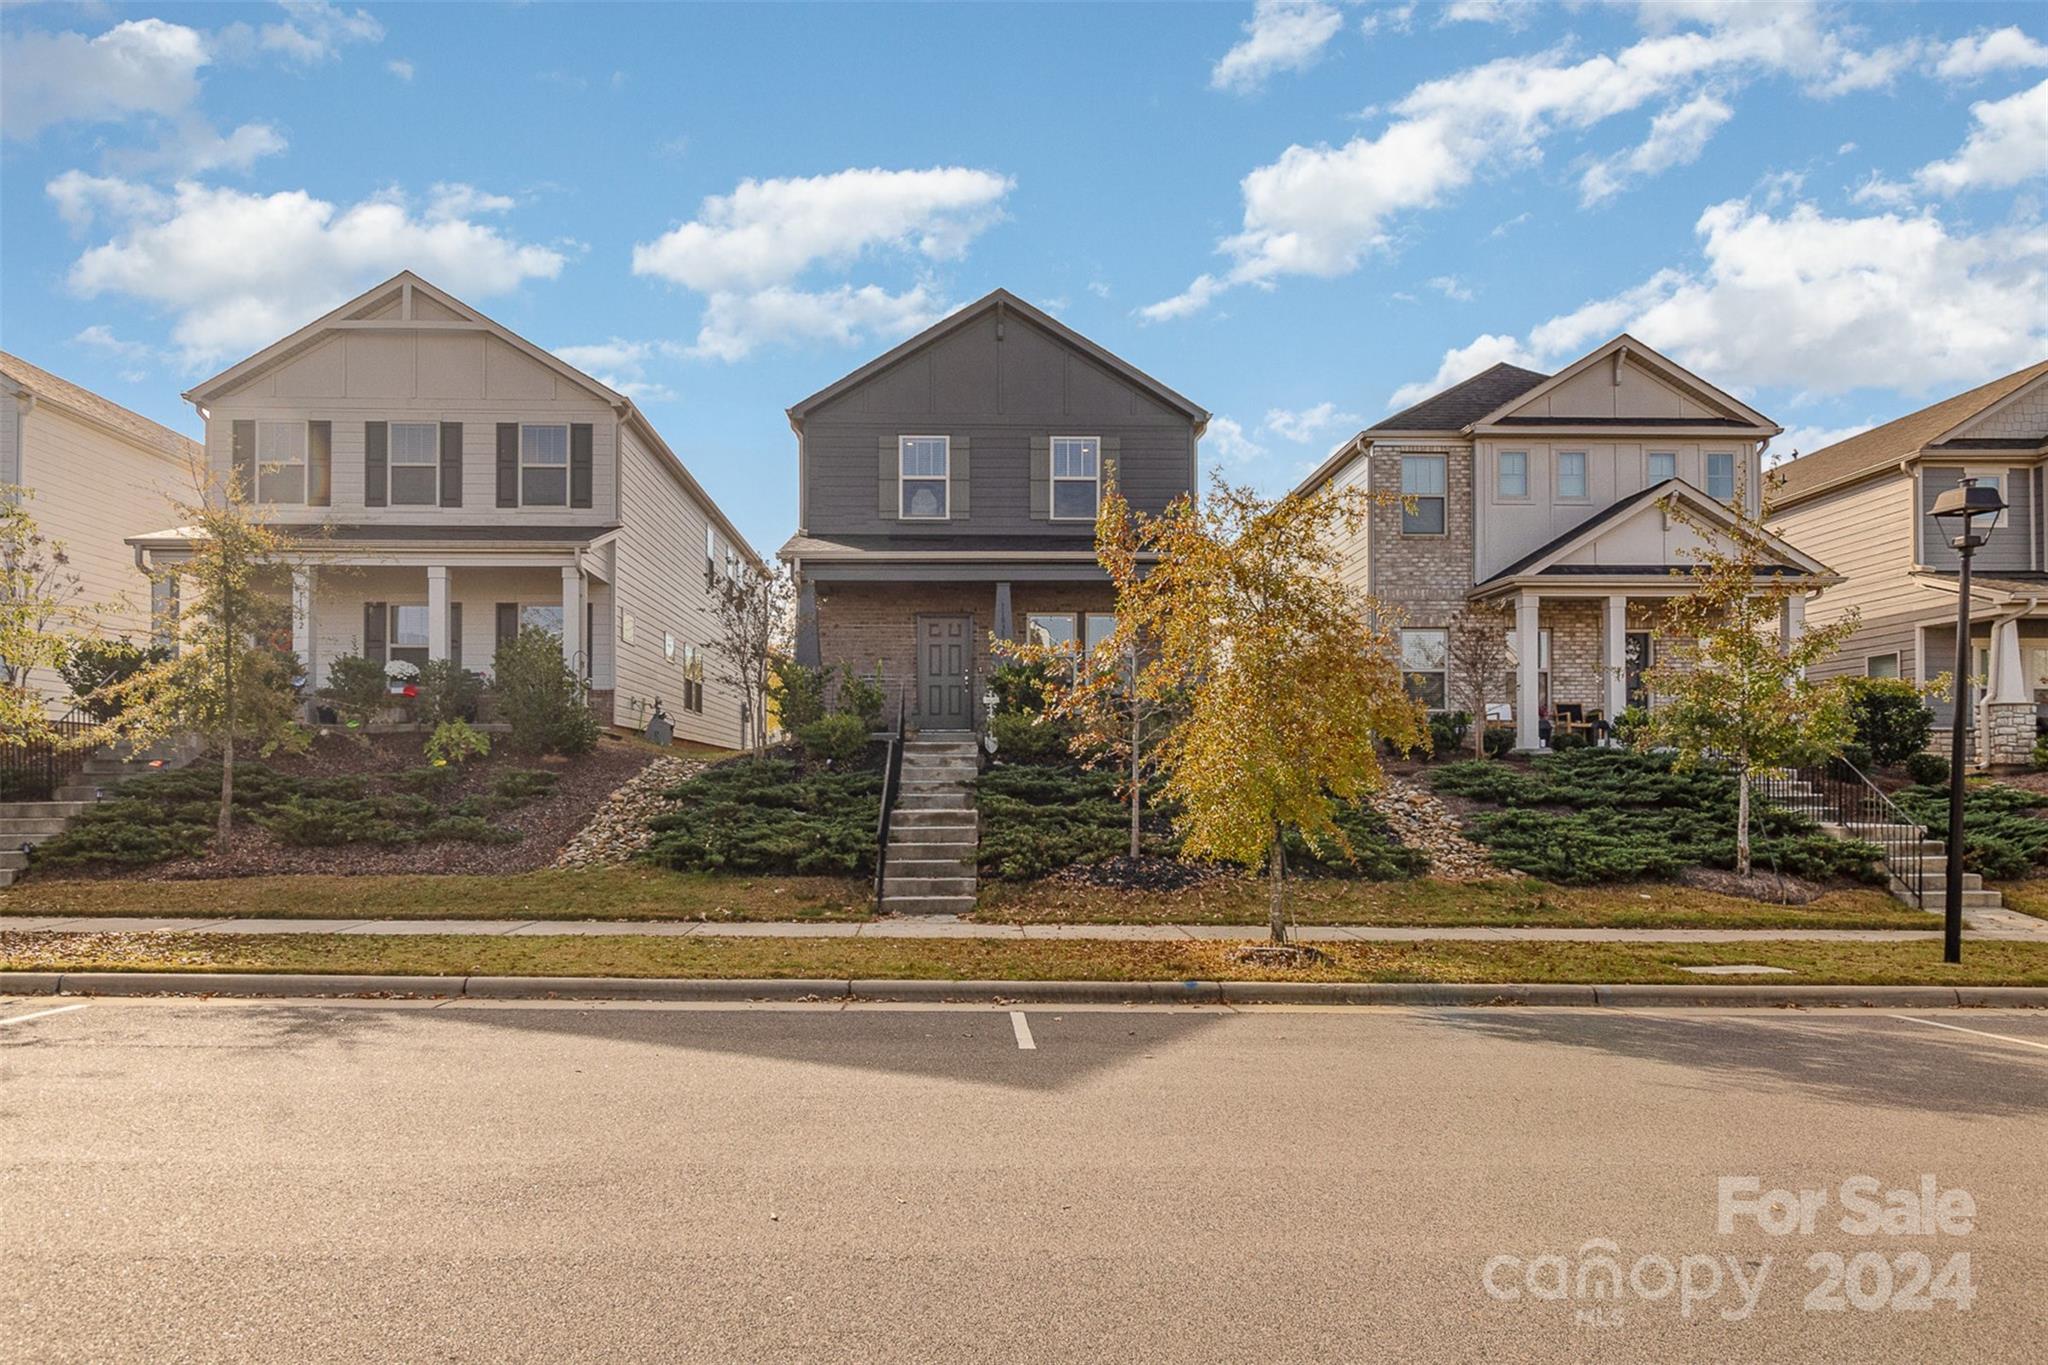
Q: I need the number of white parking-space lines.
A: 3